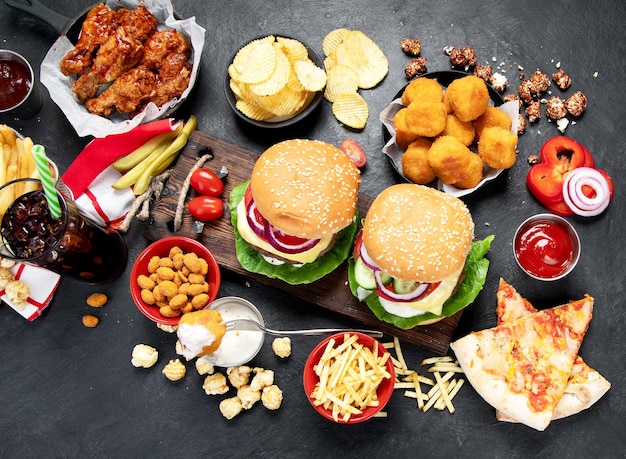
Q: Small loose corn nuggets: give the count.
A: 2